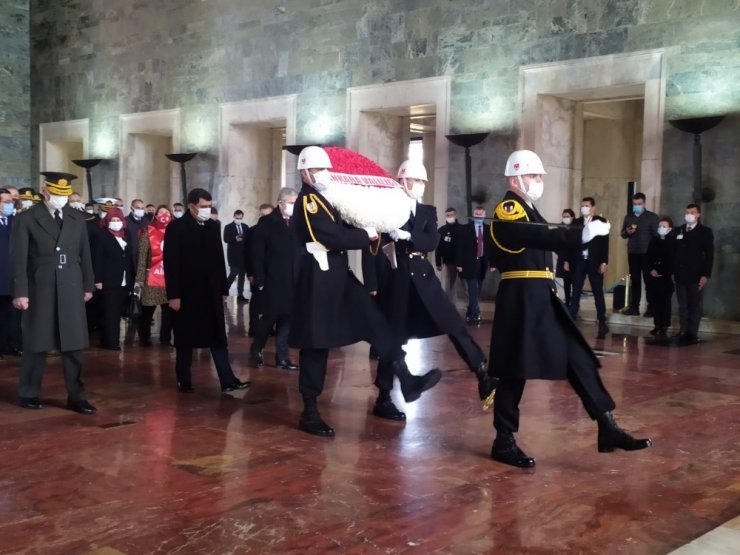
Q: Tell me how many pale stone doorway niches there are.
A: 5